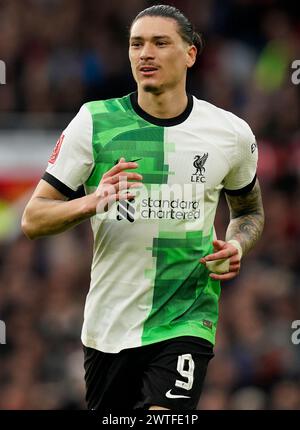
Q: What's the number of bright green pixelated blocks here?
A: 2